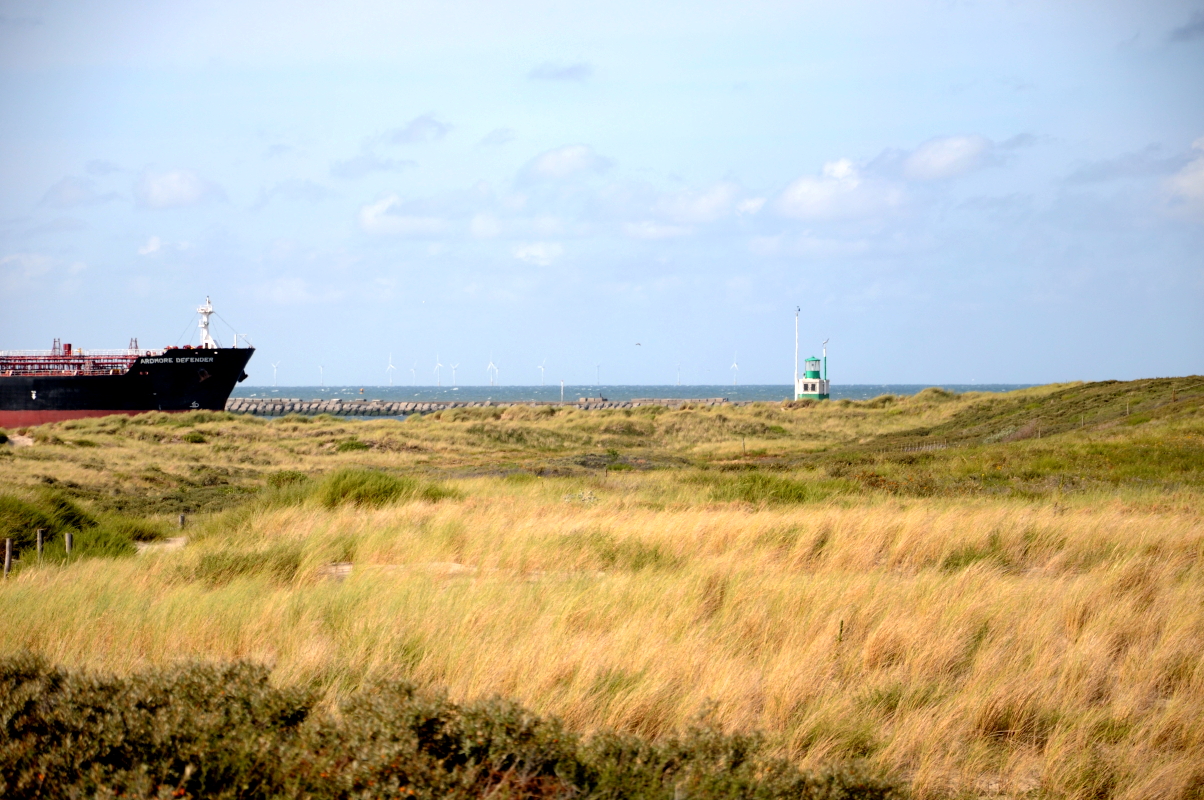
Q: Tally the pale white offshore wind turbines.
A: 12